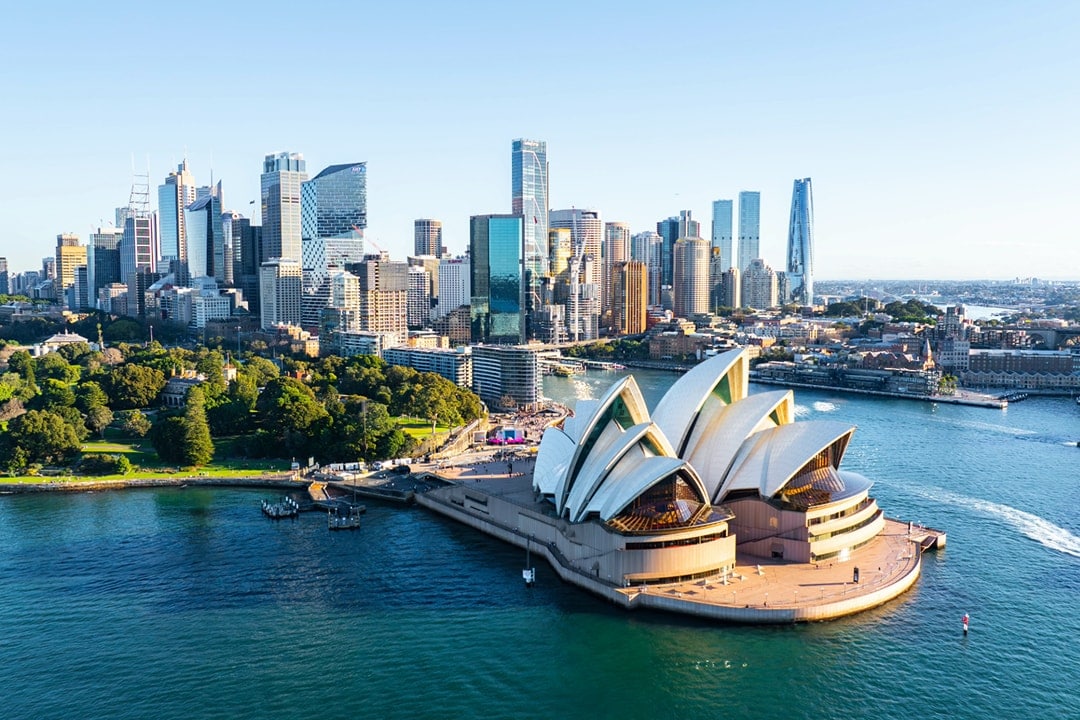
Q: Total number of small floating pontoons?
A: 2